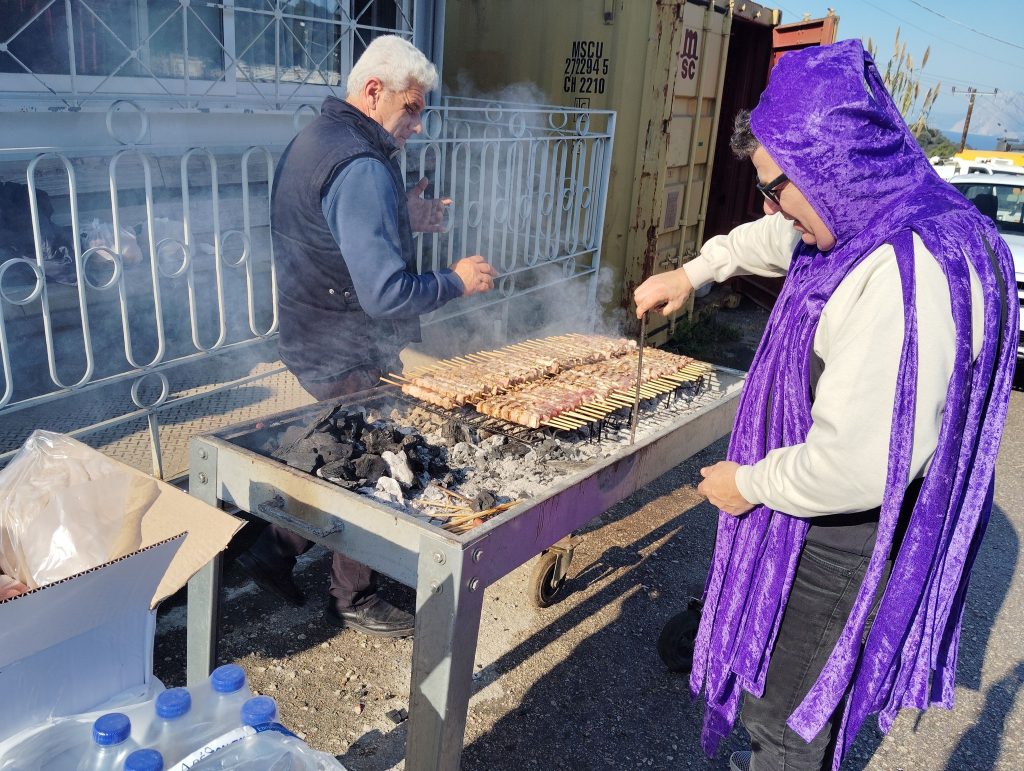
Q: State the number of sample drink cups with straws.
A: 0